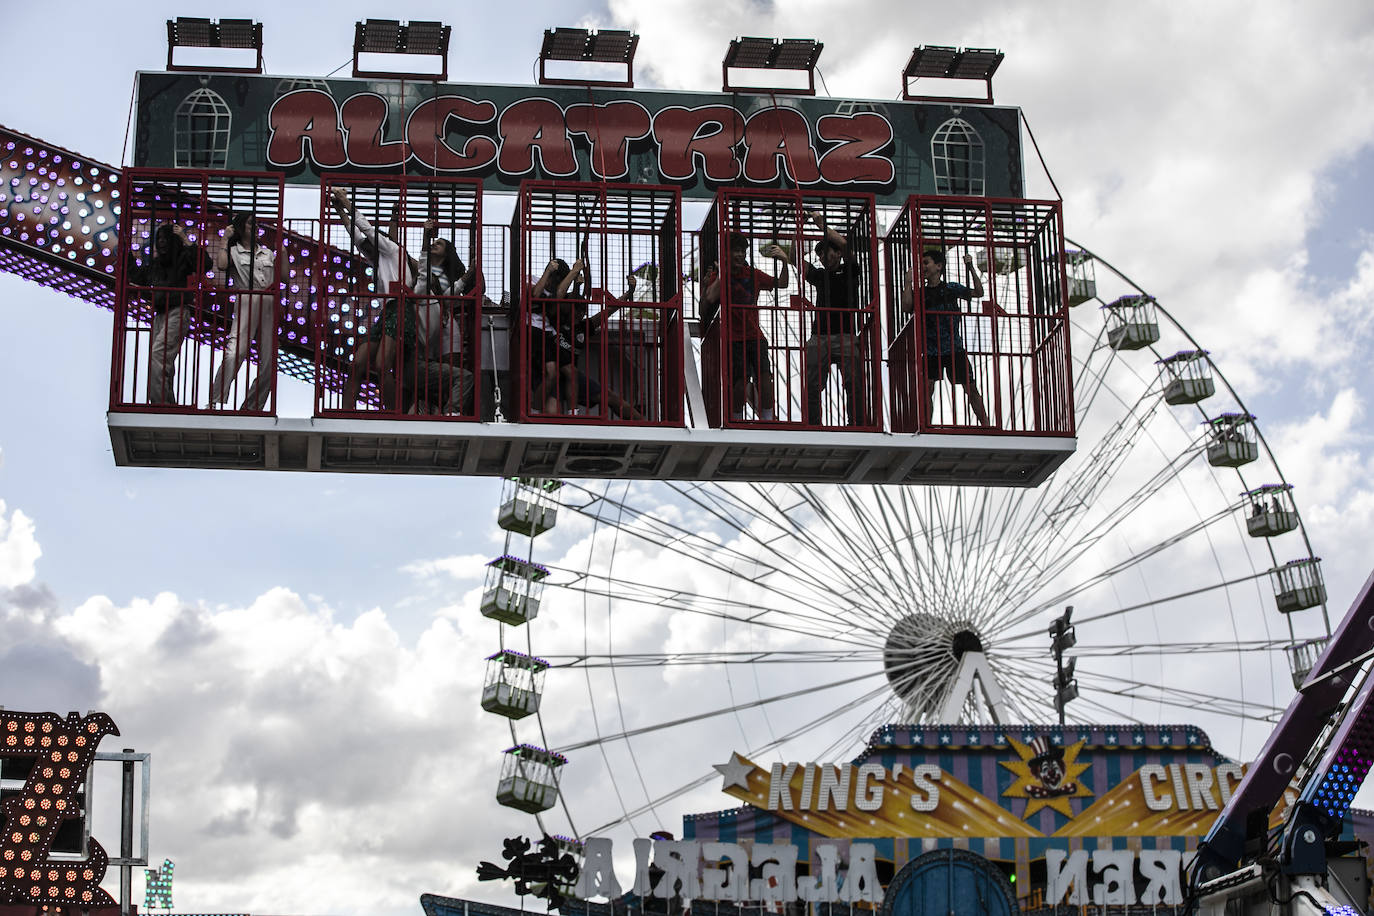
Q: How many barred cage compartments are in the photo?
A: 5